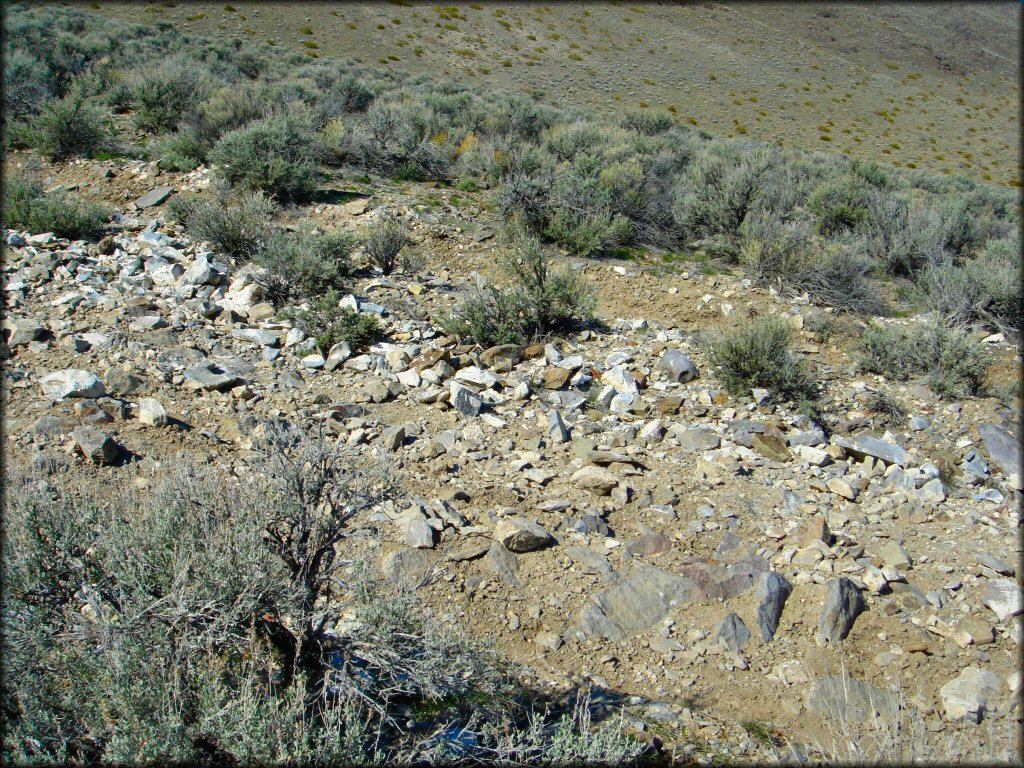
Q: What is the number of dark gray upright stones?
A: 3